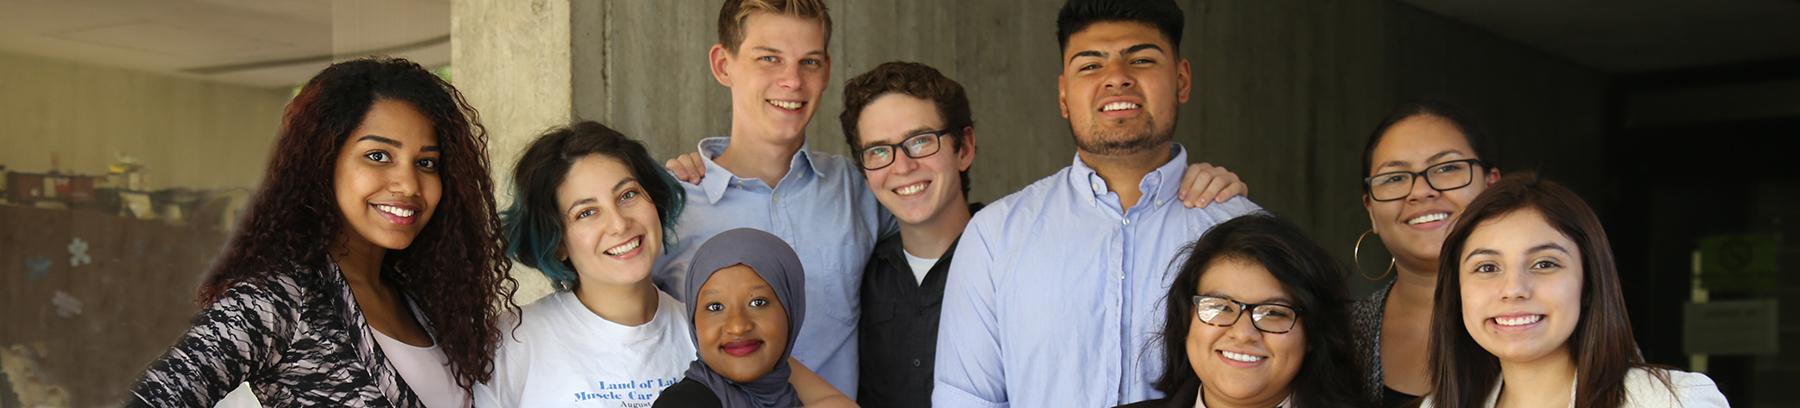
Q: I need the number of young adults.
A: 9